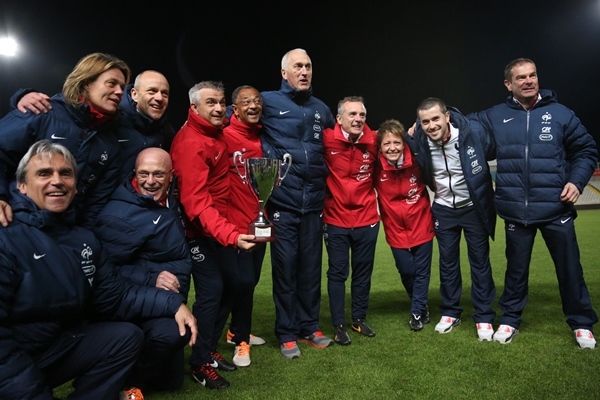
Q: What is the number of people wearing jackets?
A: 11